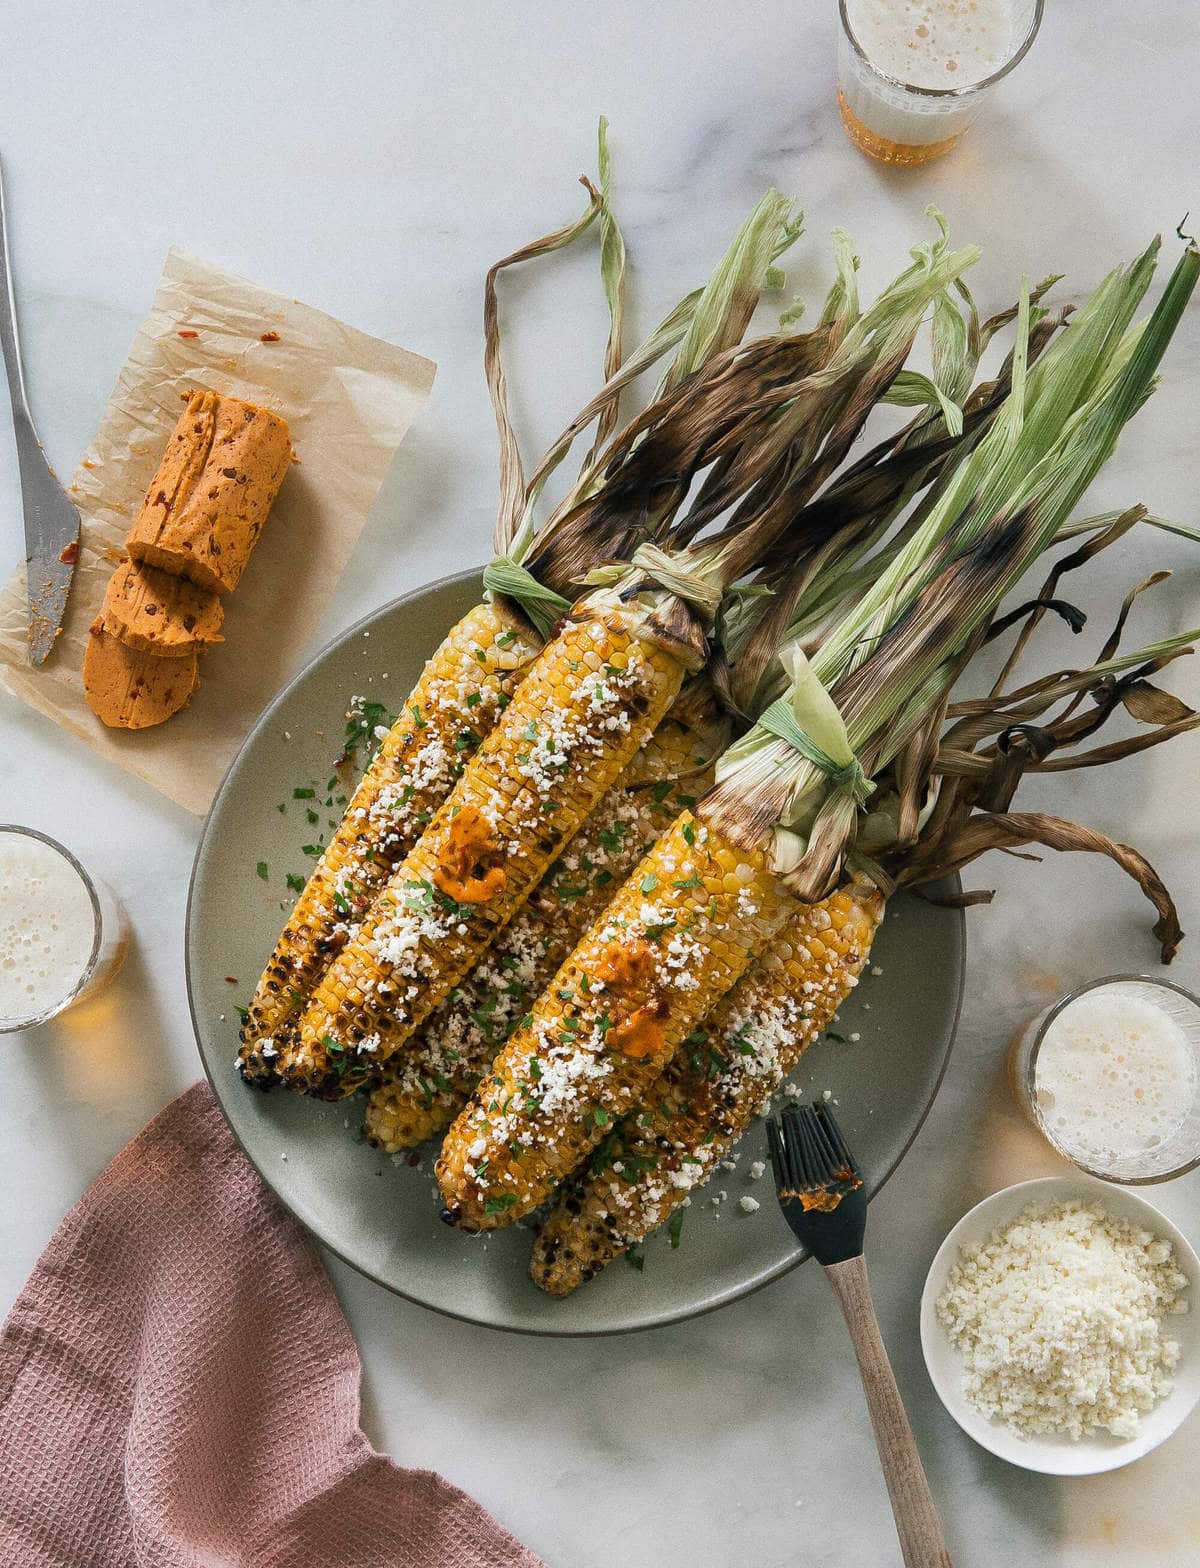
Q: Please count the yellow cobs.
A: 5